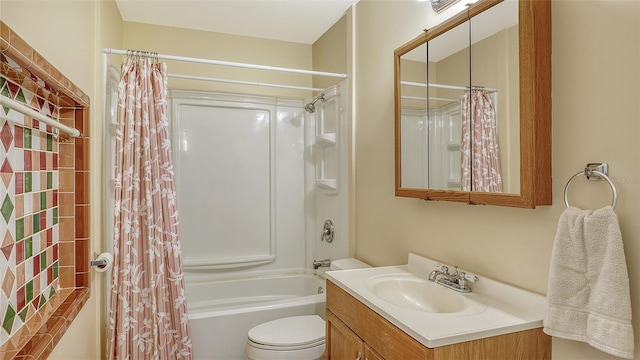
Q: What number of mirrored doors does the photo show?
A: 3